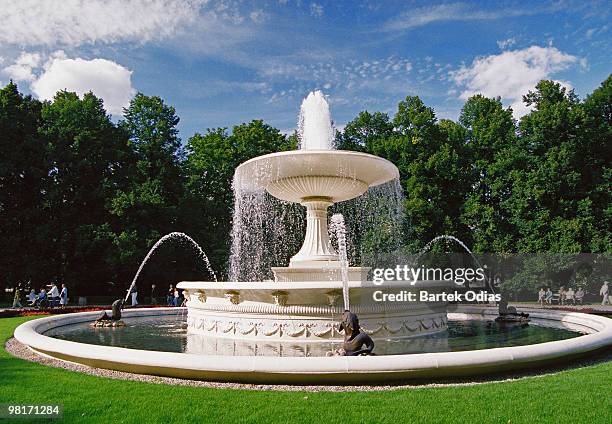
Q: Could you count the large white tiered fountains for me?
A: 1